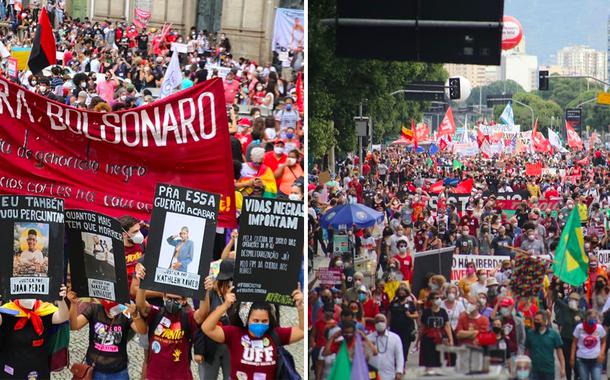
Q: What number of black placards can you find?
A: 4